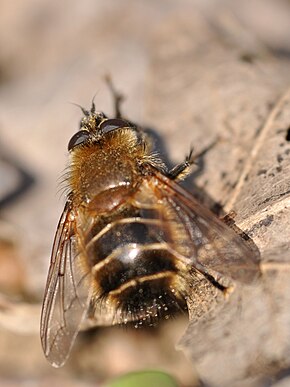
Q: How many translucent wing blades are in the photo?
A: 2